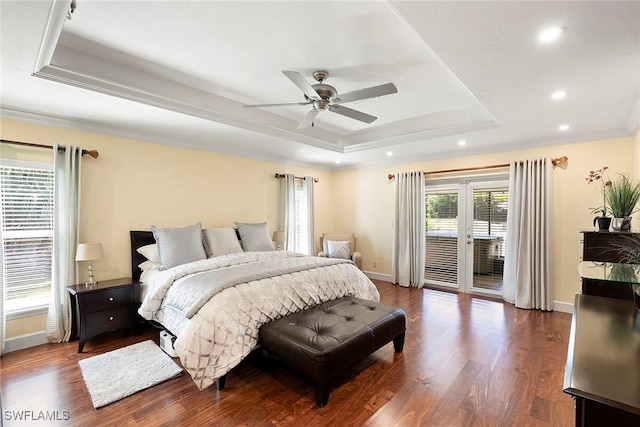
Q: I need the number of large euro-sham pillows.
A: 3